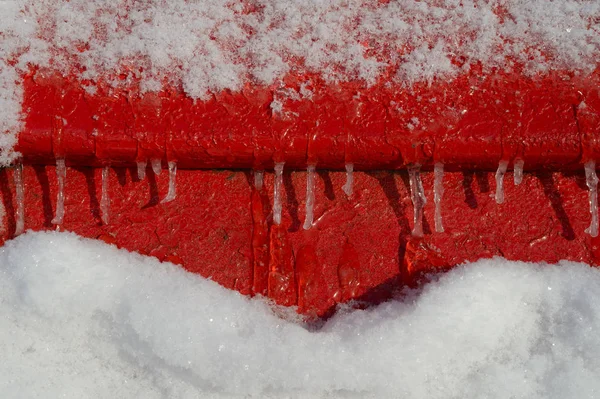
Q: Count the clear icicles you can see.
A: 15